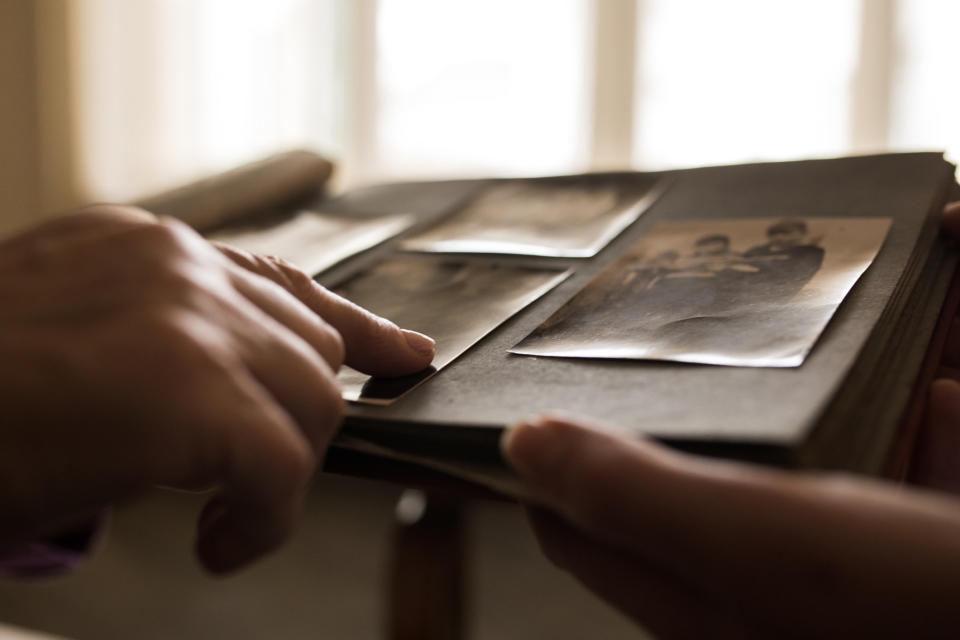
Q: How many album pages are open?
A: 1